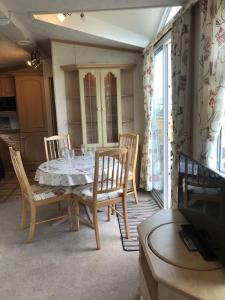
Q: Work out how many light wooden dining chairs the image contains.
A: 4